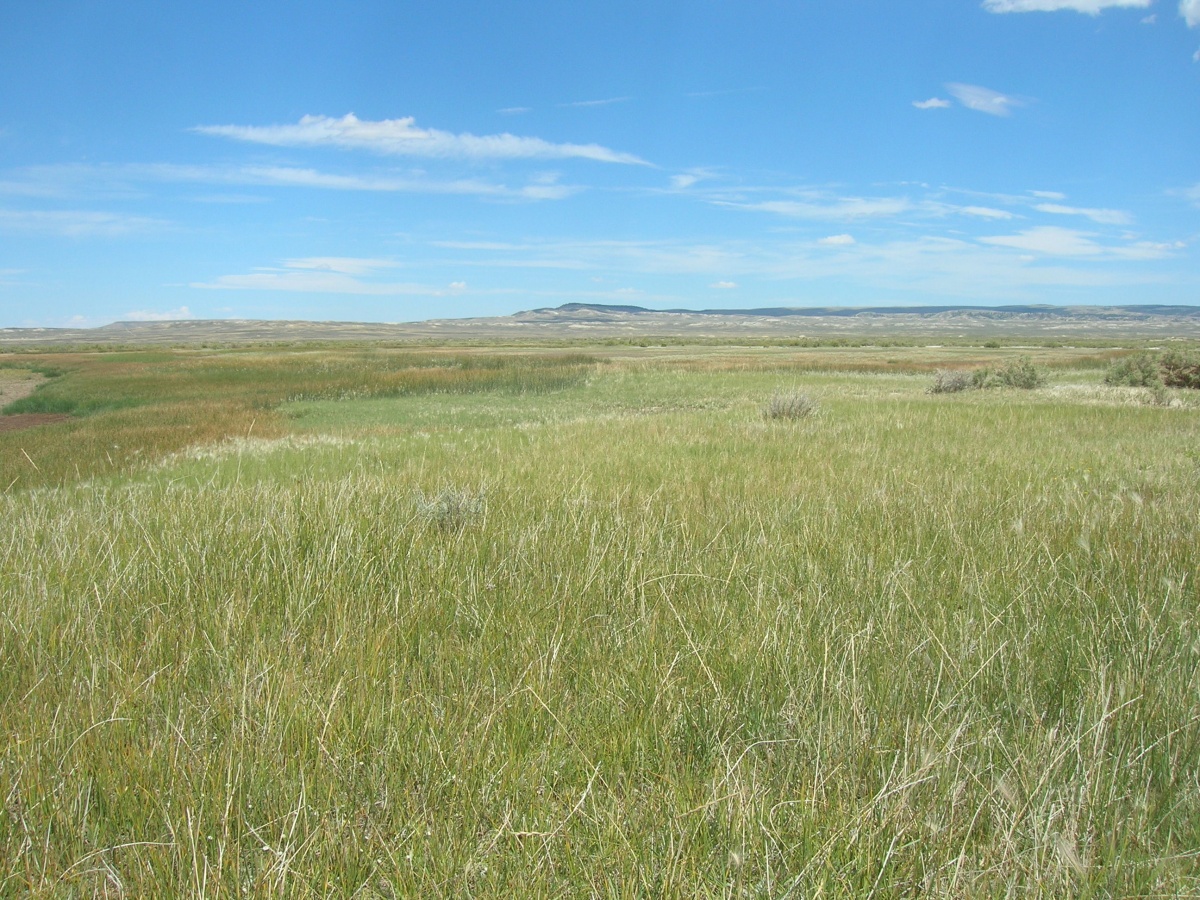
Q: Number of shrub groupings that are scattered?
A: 4